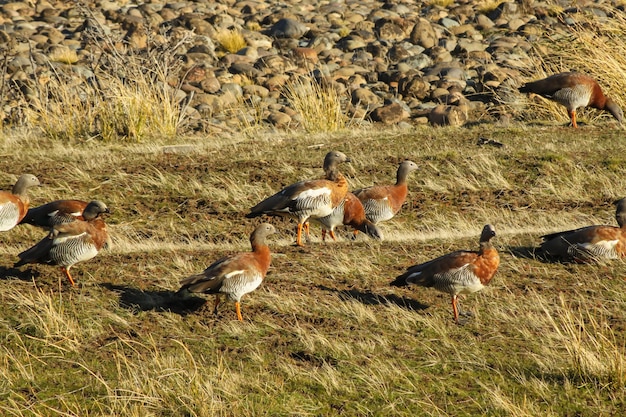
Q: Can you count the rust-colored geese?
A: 10